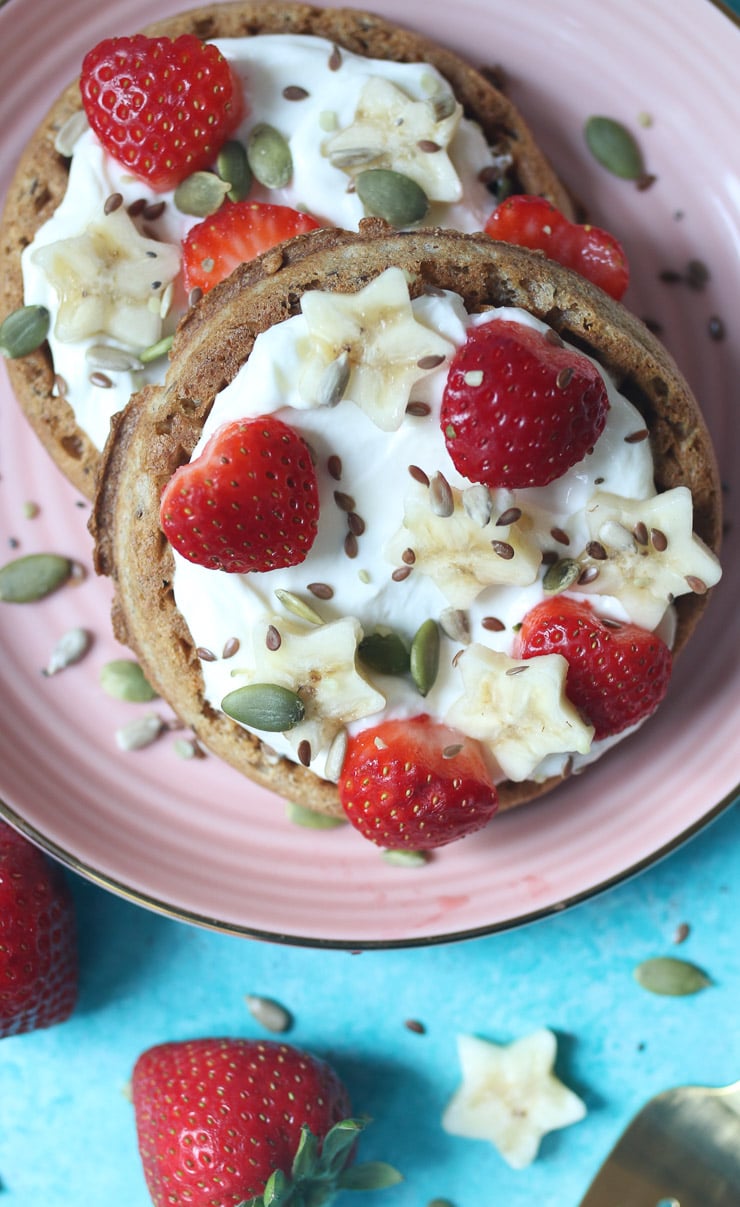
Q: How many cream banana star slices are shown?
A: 8